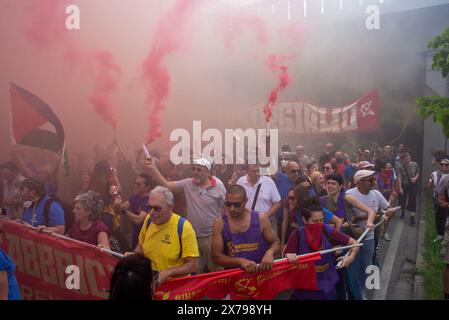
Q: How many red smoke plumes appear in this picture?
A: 3